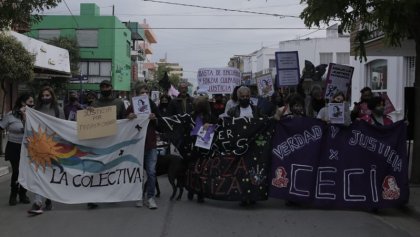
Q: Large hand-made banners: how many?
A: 3